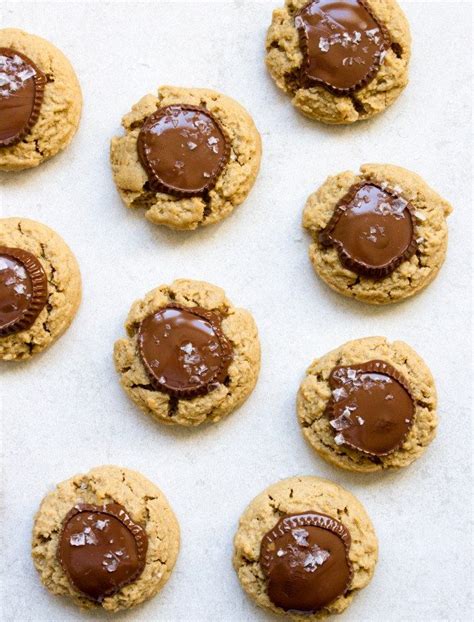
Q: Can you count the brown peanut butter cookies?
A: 9